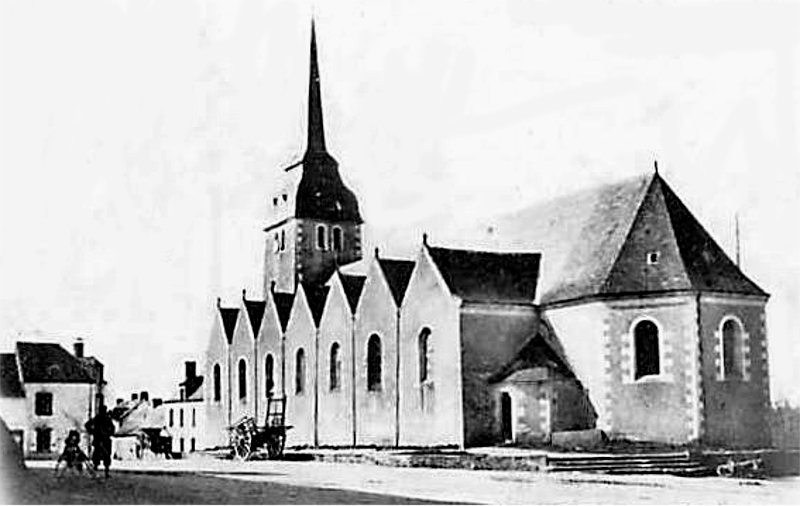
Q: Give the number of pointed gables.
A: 7